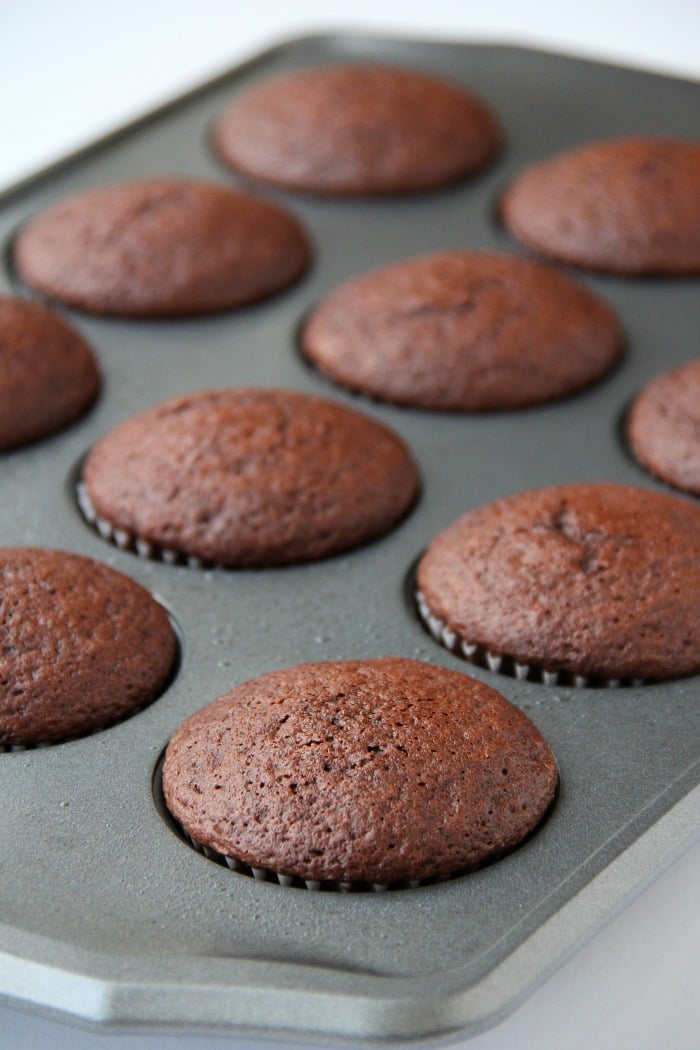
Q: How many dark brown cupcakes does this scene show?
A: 10